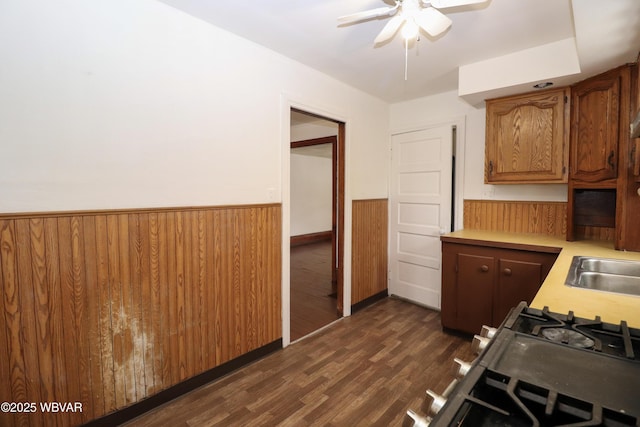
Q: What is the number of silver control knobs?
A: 5